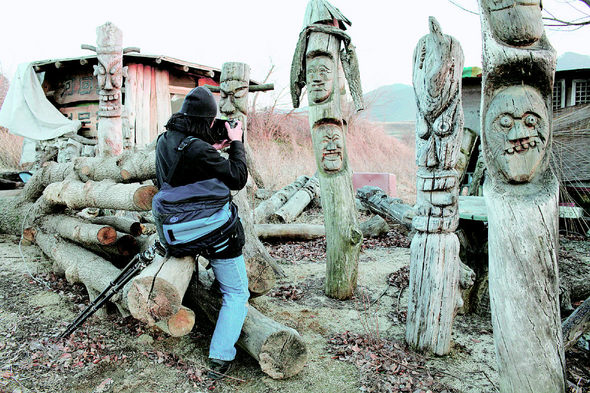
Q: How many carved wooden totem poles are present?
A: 5